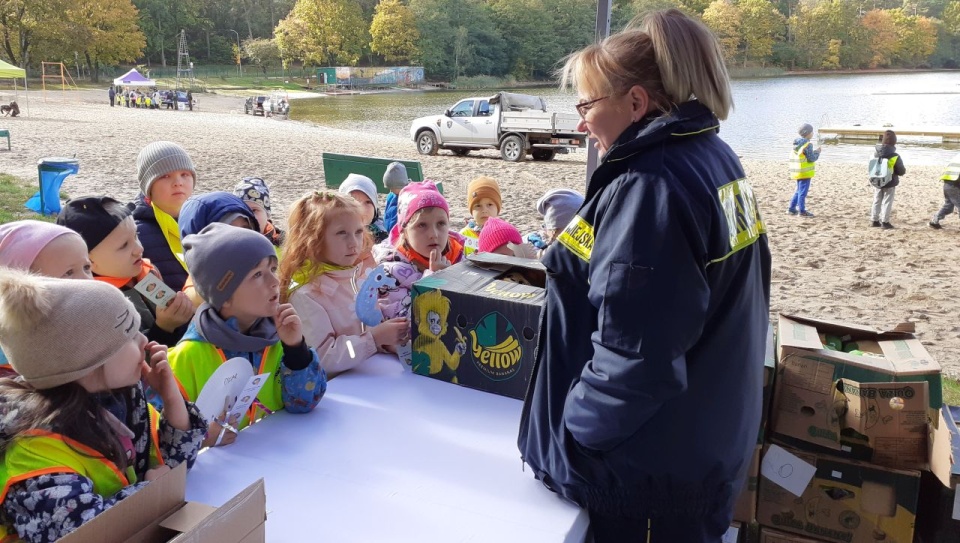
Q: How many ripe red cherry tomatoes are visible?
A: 0